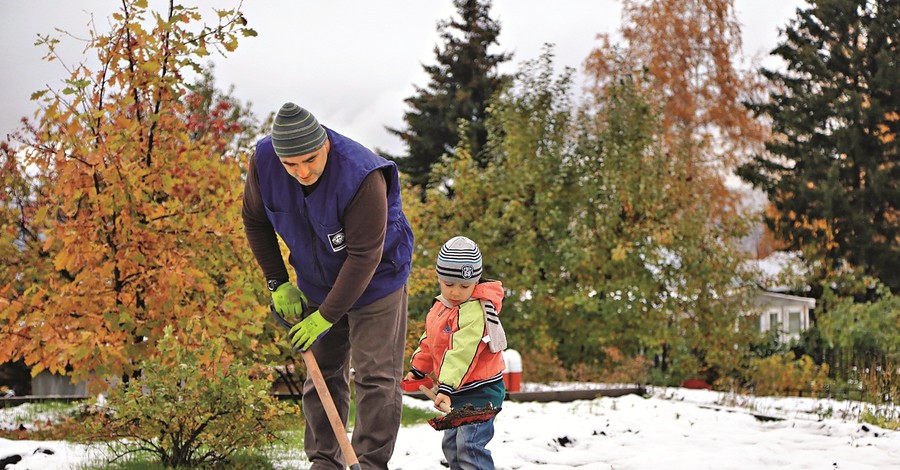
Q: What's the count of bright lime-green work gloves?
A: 2